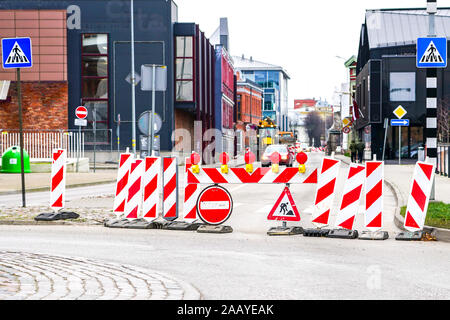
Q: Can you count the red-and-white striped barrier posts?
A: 10